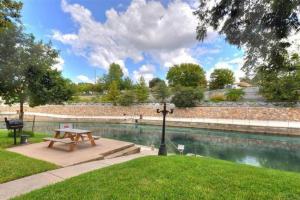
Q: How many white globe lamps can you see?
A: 2